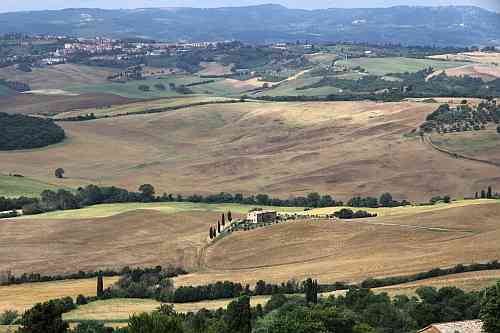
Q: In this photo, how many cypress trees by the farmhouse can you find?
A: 5